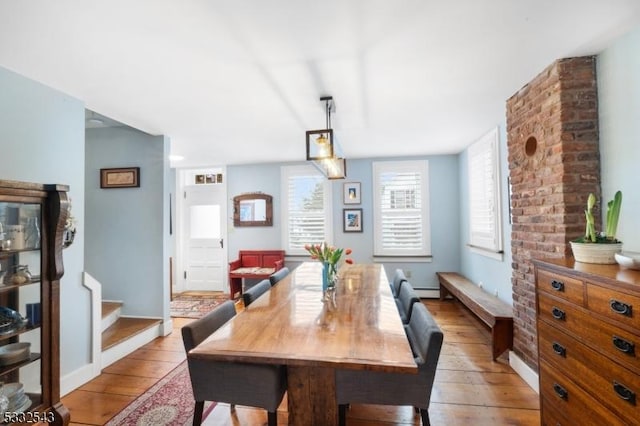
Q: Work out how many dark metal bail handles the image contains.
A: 7